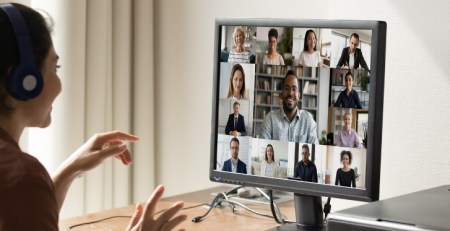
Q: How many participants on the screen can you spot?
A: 13